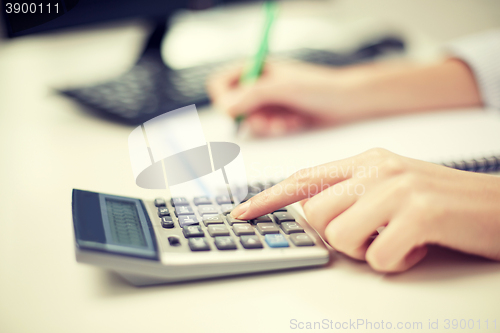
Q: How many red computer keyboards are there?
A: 0